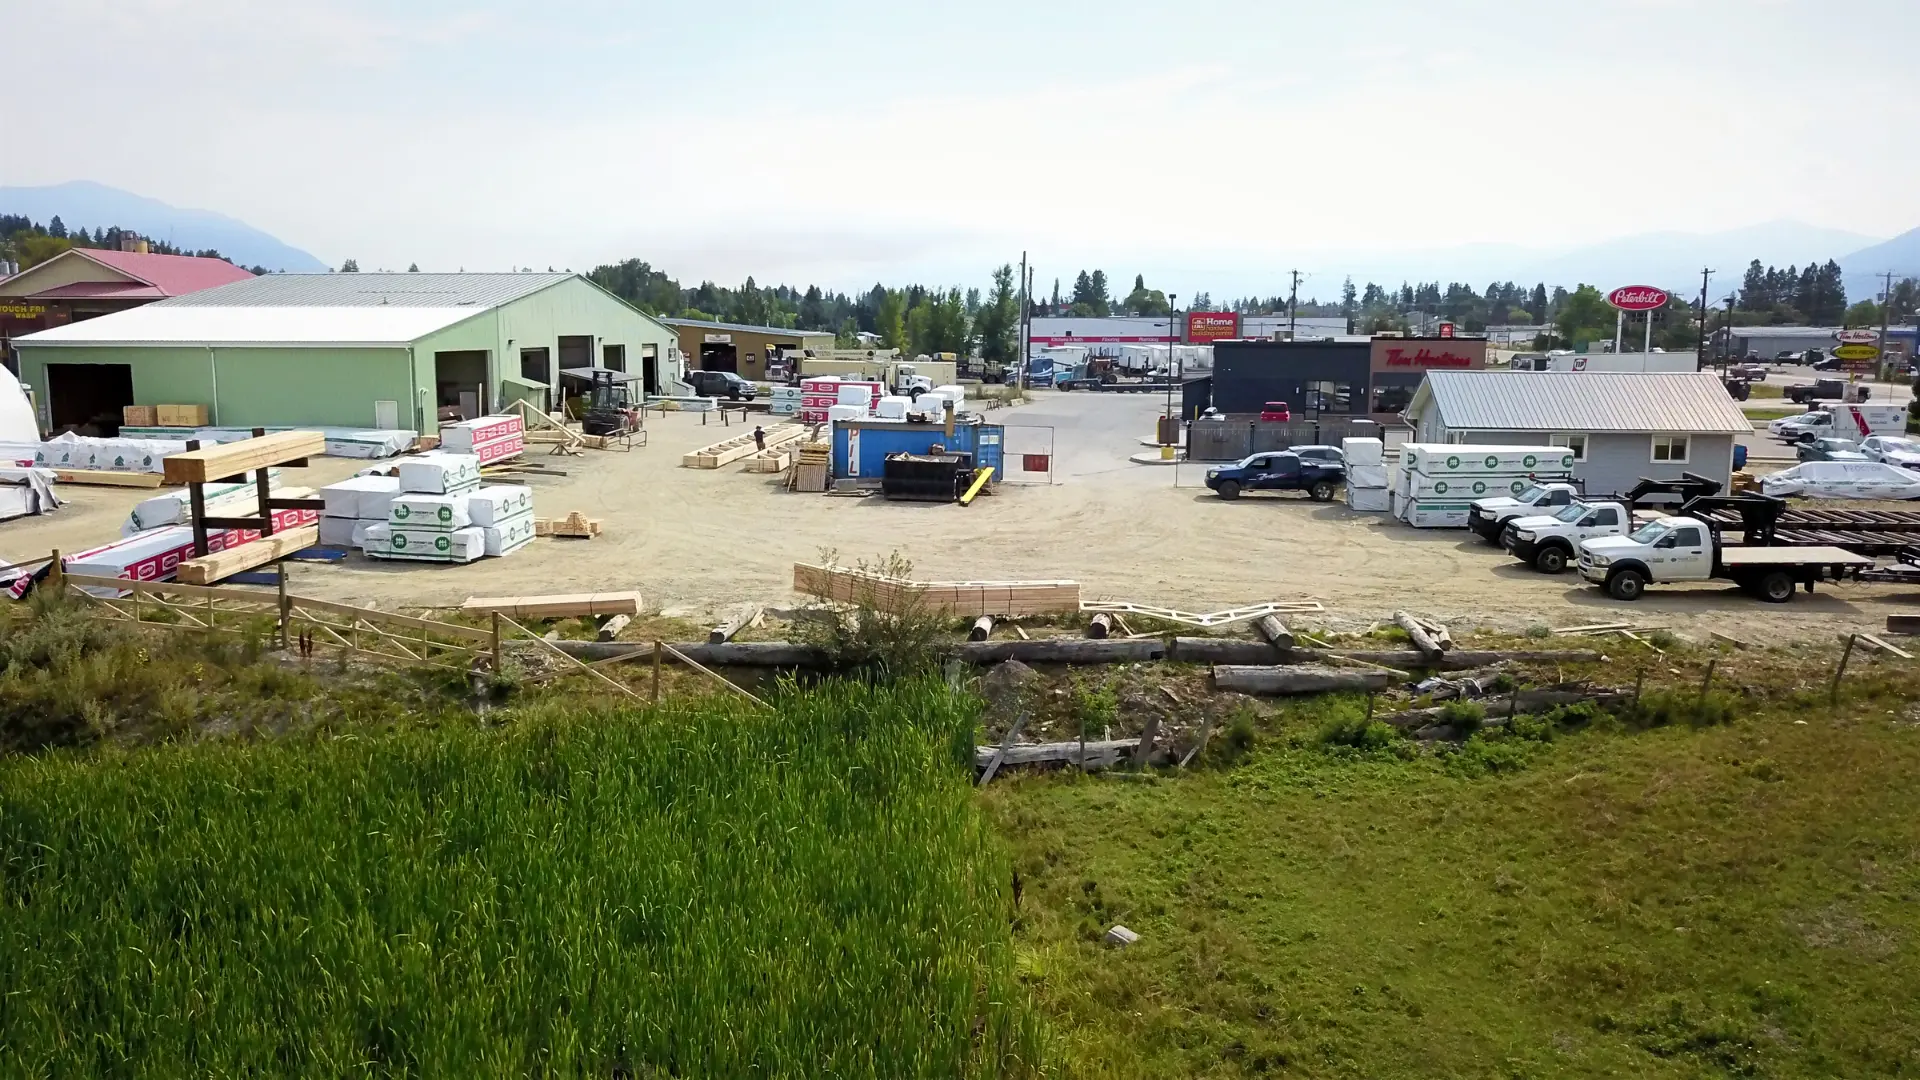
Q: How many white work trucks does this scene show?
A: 3